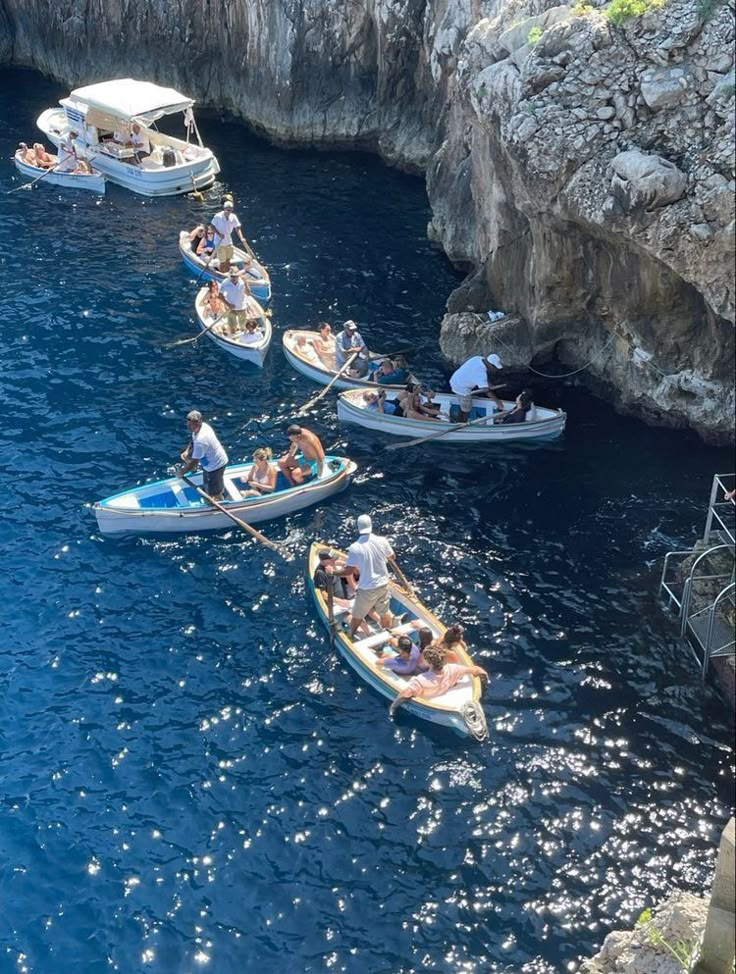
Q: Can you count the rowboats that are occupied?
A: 7